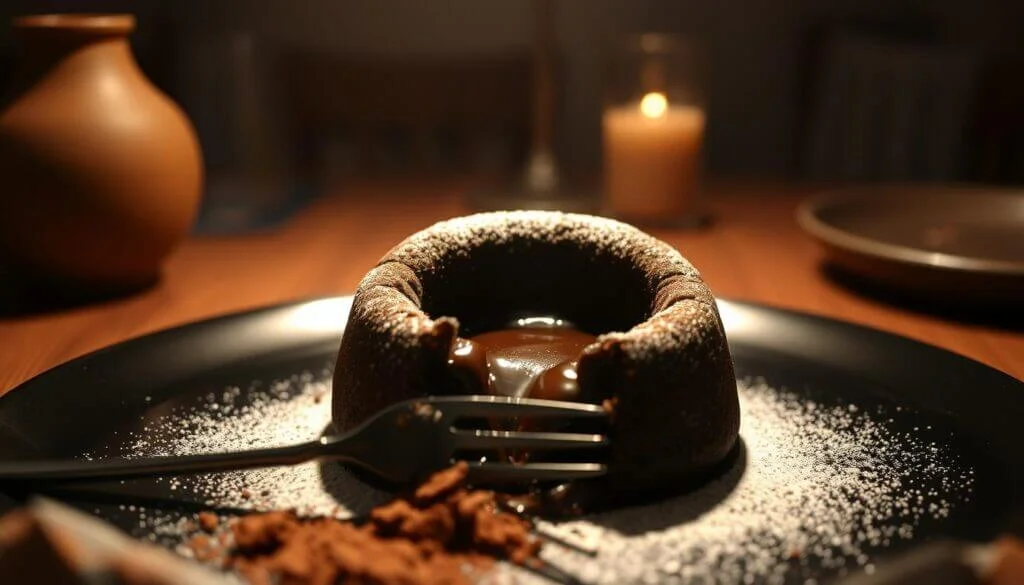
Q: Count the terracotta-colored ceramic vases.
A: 1